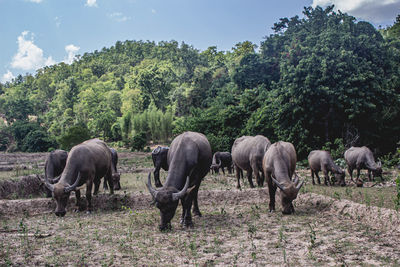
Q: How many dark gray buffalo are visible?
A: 10